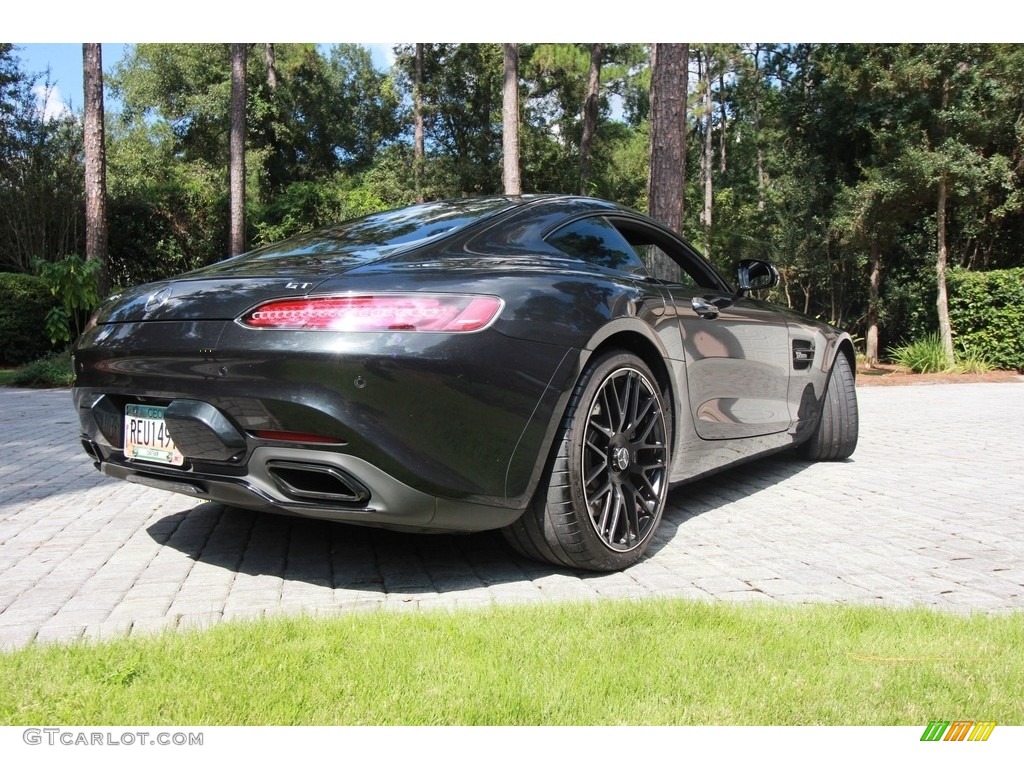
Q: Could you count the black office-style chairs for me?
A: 0